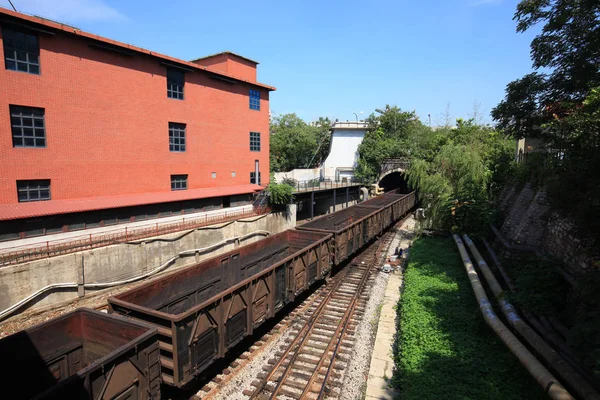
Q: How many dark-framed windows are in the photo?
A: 9